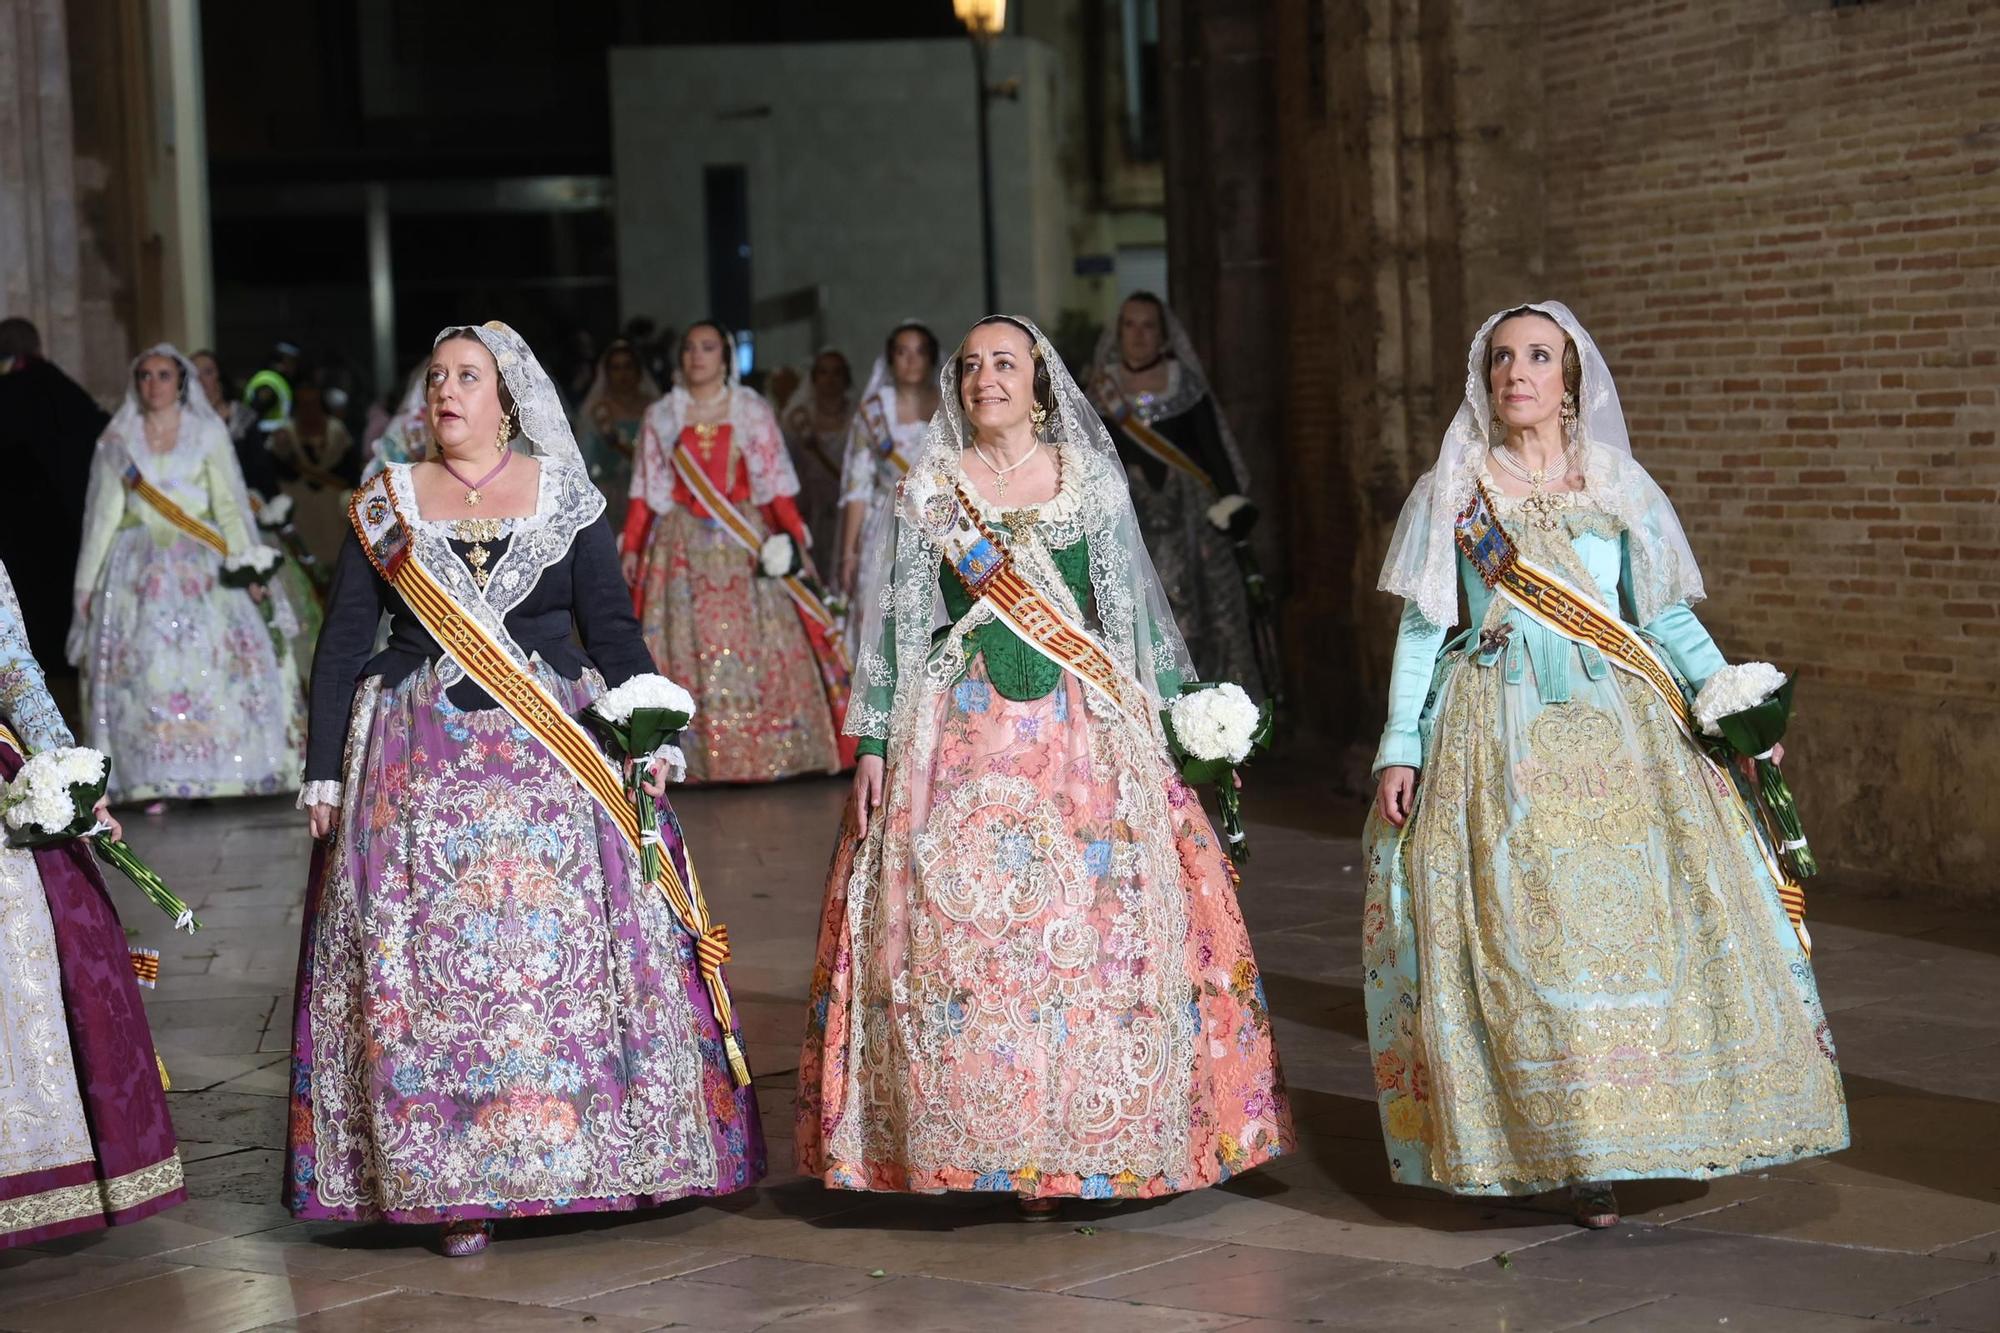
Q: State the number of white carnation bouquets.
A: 8